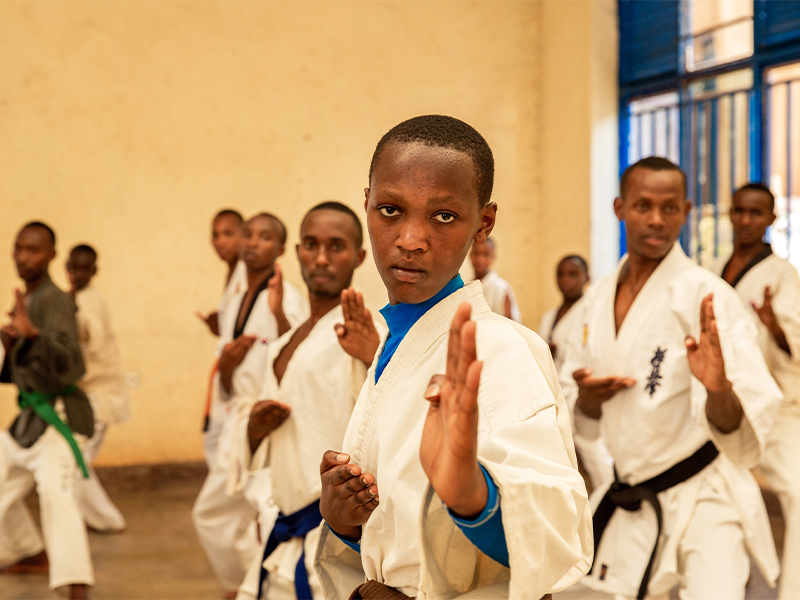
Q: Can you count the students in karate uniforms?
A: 10